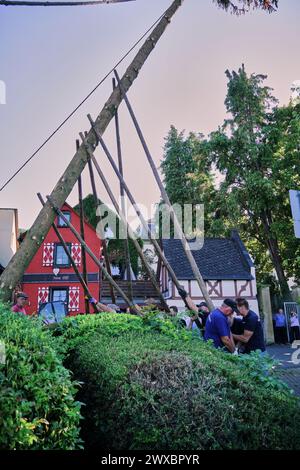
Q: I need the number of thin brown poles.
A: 8